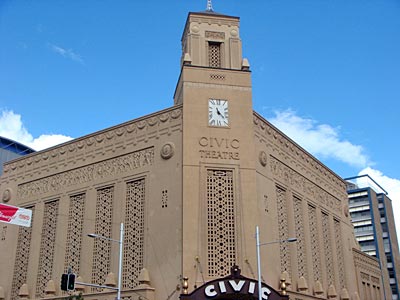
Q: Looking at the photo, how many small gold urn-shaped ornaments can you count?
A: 2